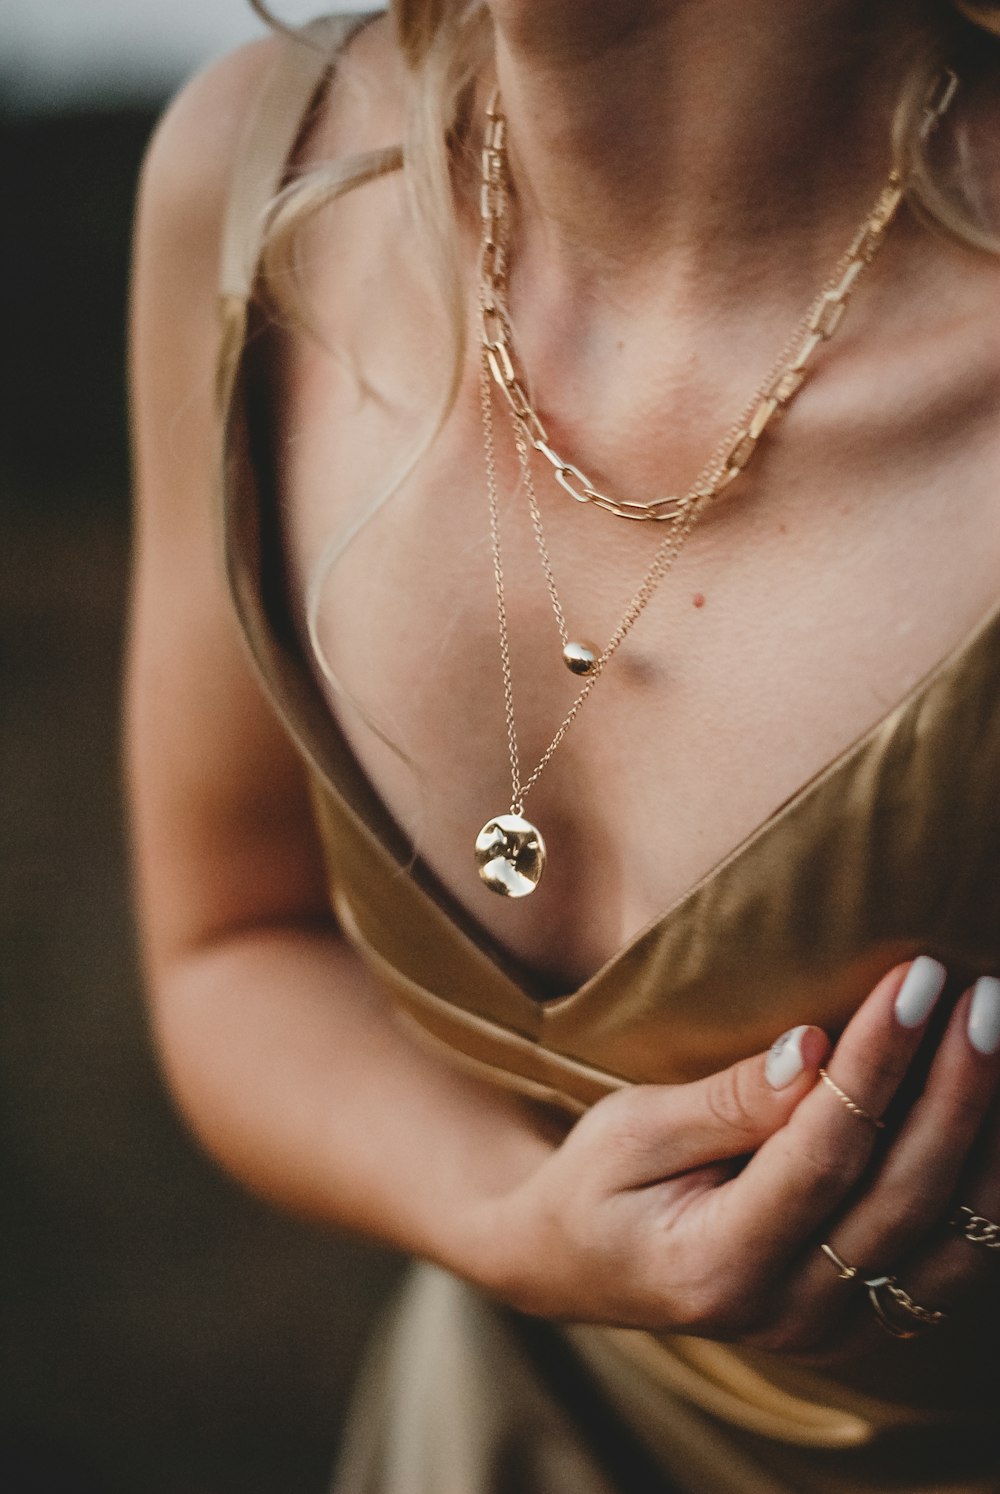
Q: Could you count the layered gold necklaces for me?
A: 3